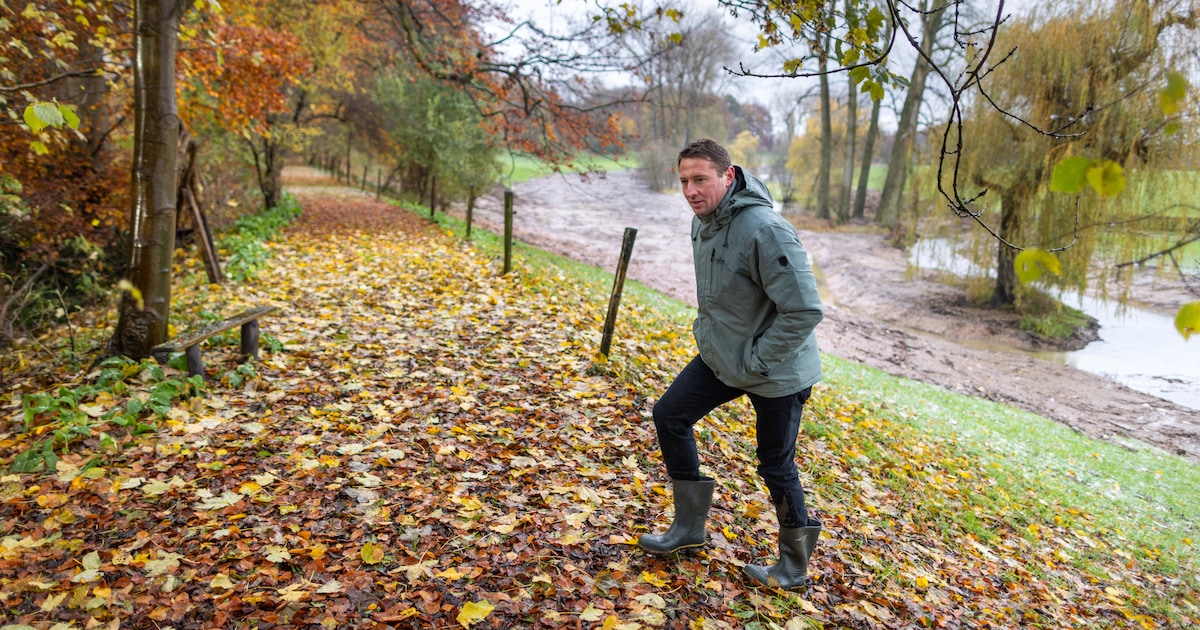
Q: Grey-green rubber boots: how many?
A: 2